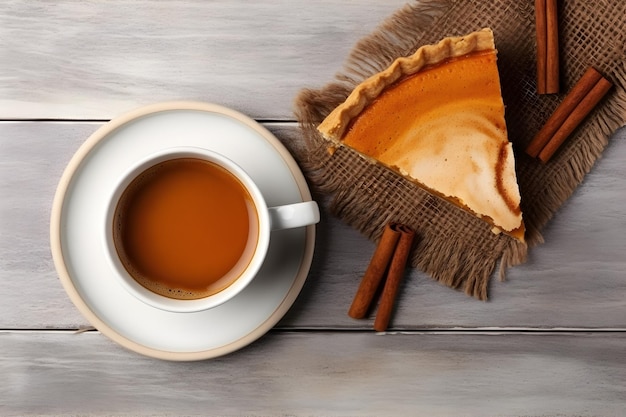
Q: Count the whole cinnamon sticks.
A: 4